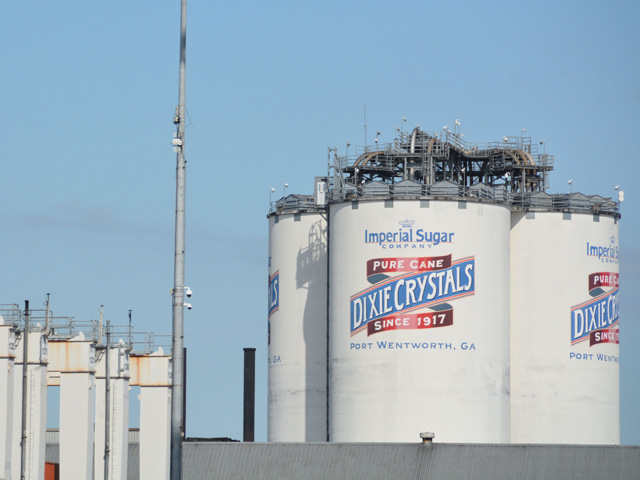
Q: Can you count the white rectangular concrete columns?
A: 5